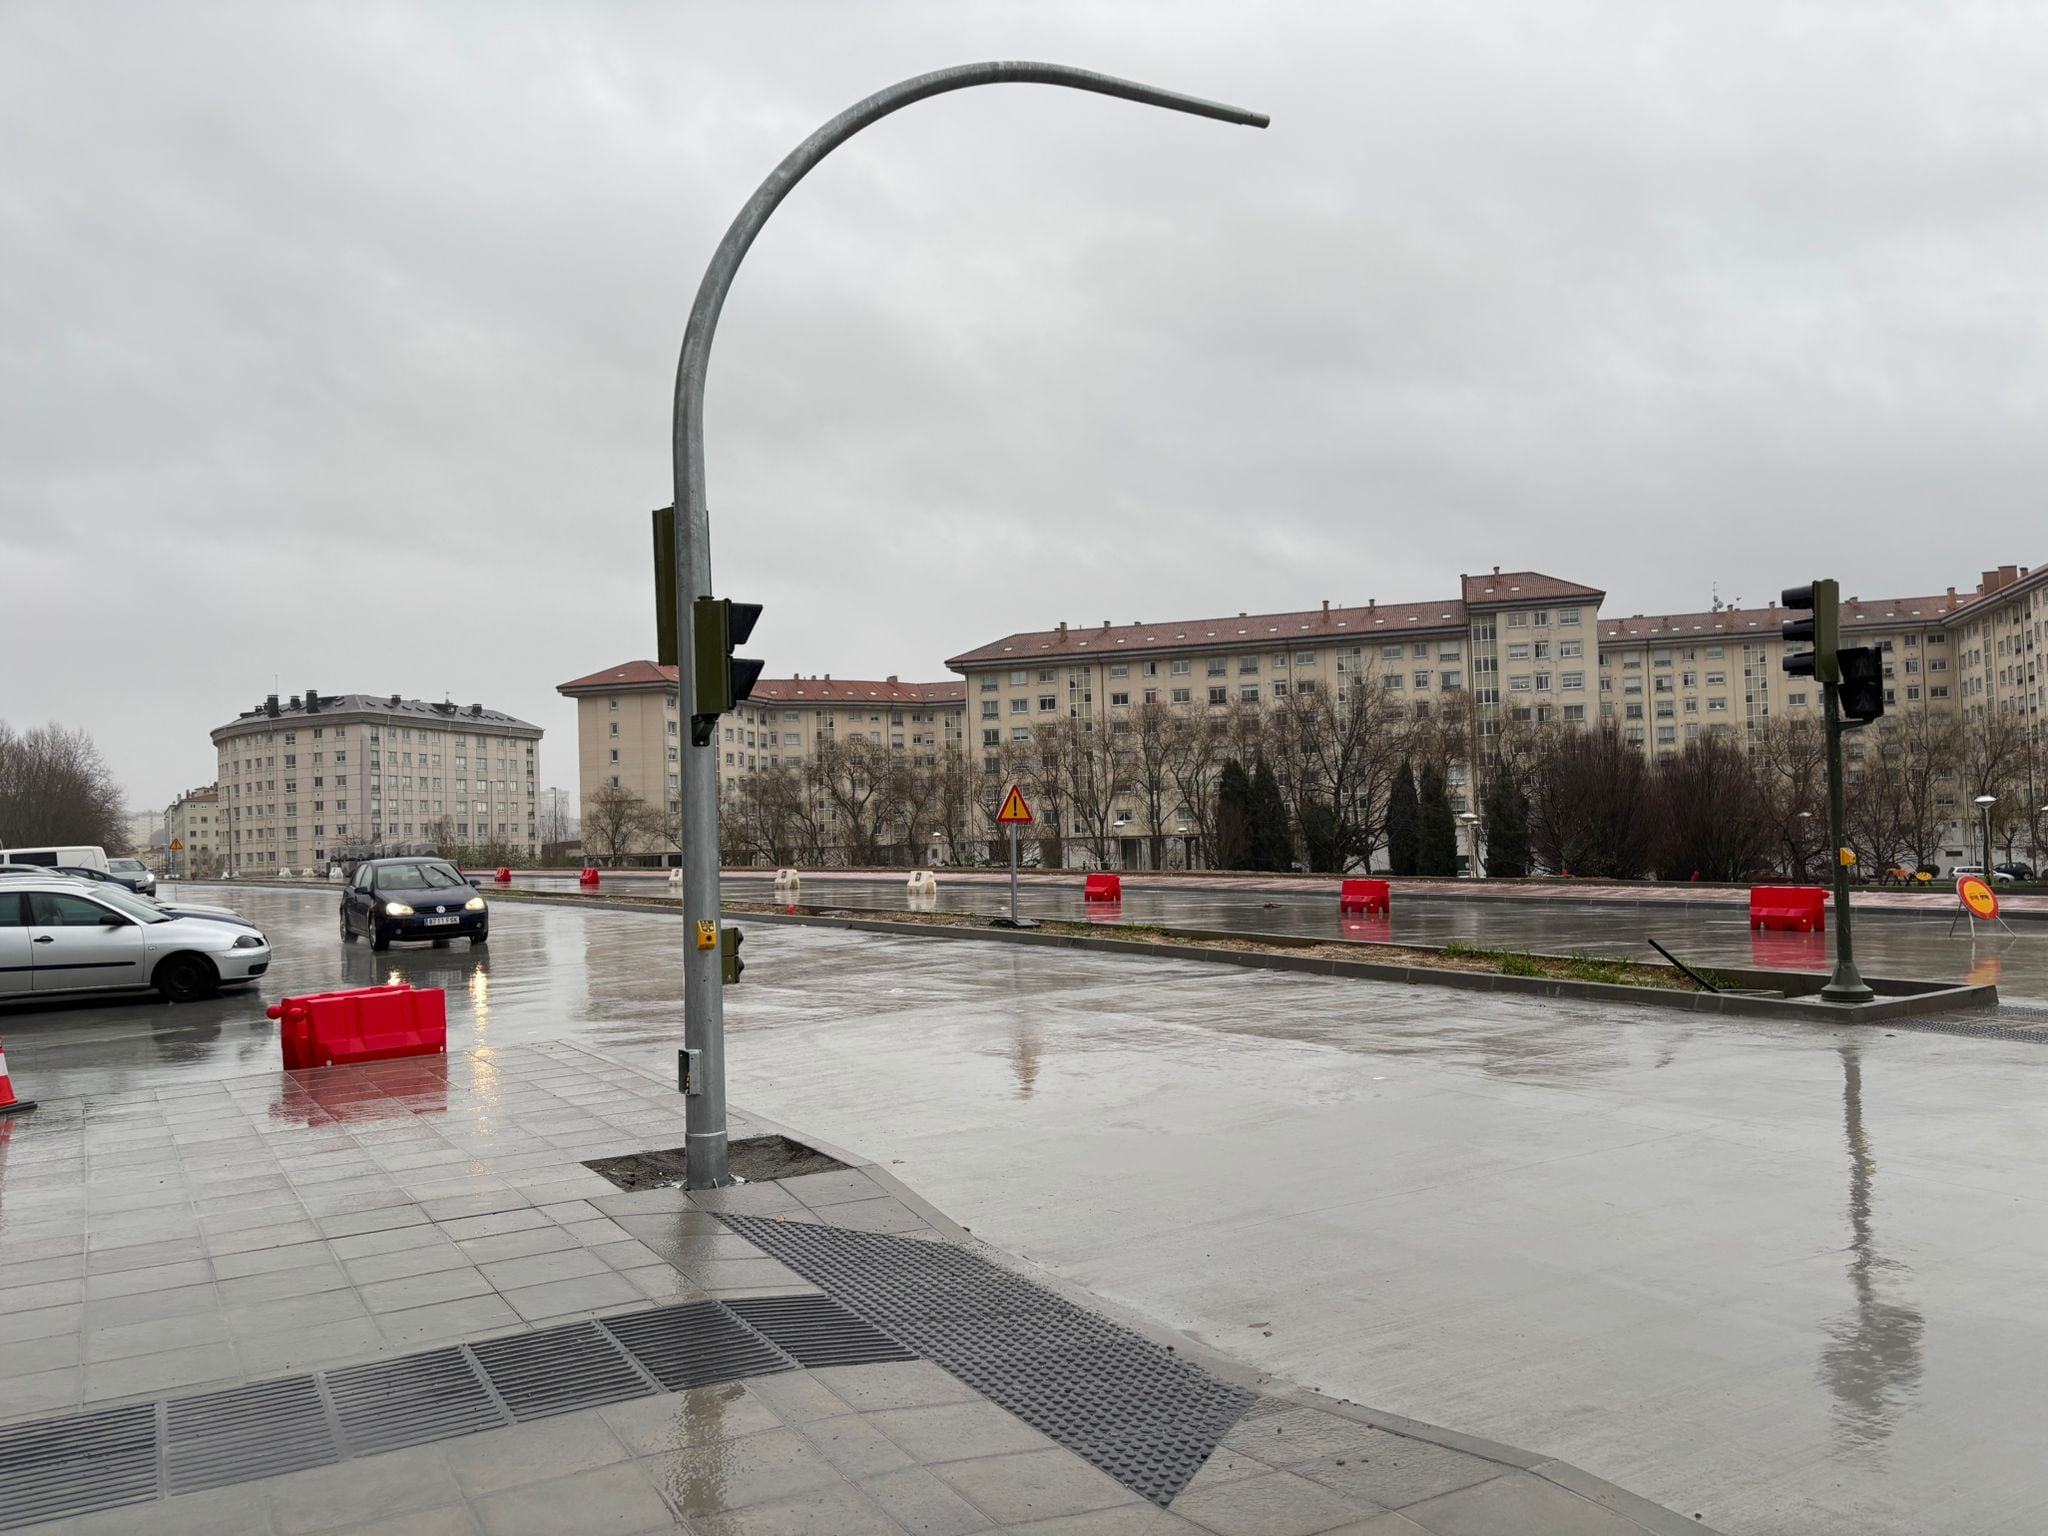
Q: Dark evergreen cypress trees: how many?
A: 5